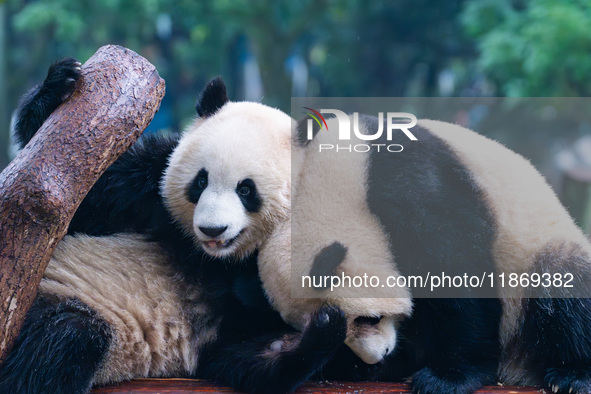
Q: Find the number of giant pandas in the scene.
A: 2